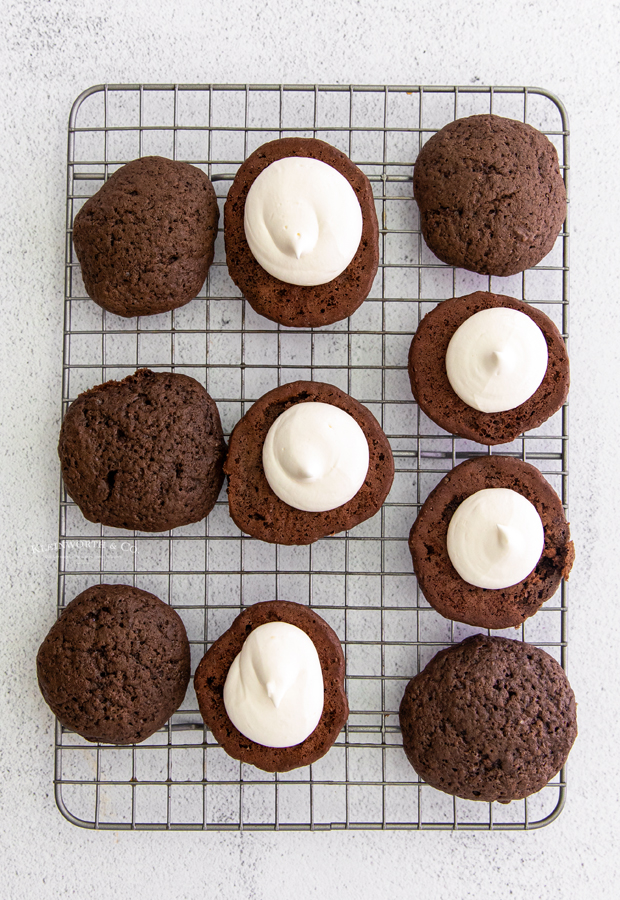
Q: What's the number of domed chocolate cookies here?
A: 5